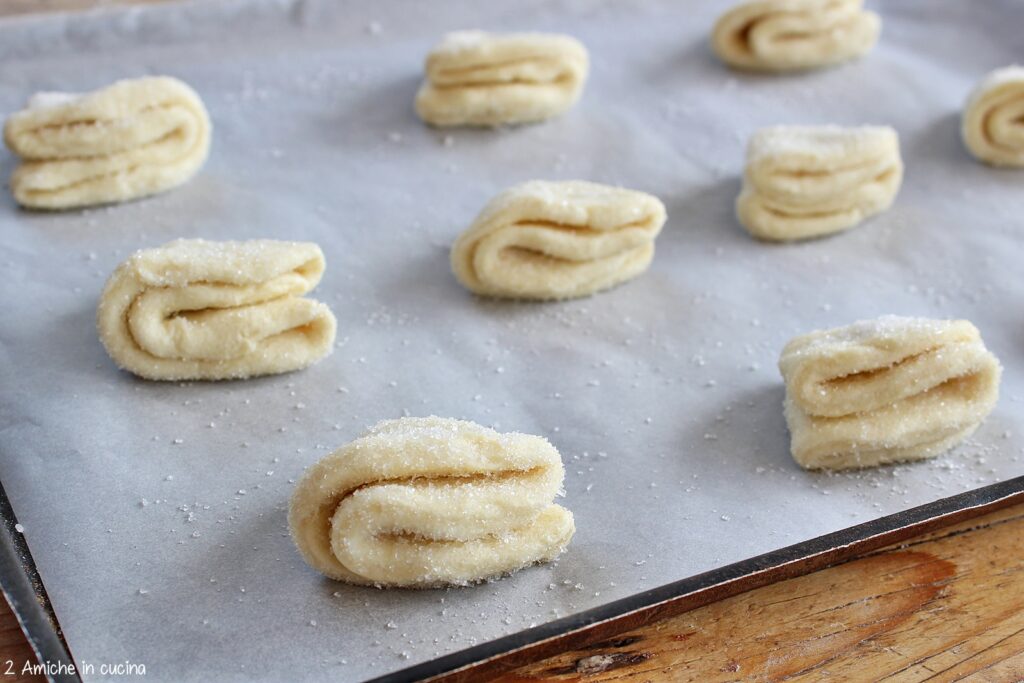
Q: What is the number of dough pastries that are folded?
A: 9